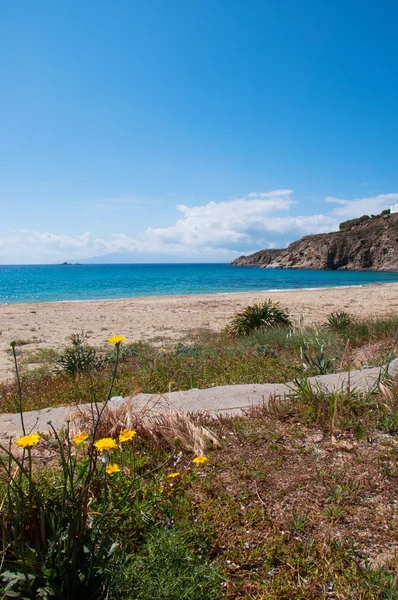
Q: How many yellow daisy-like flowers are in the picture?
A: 8